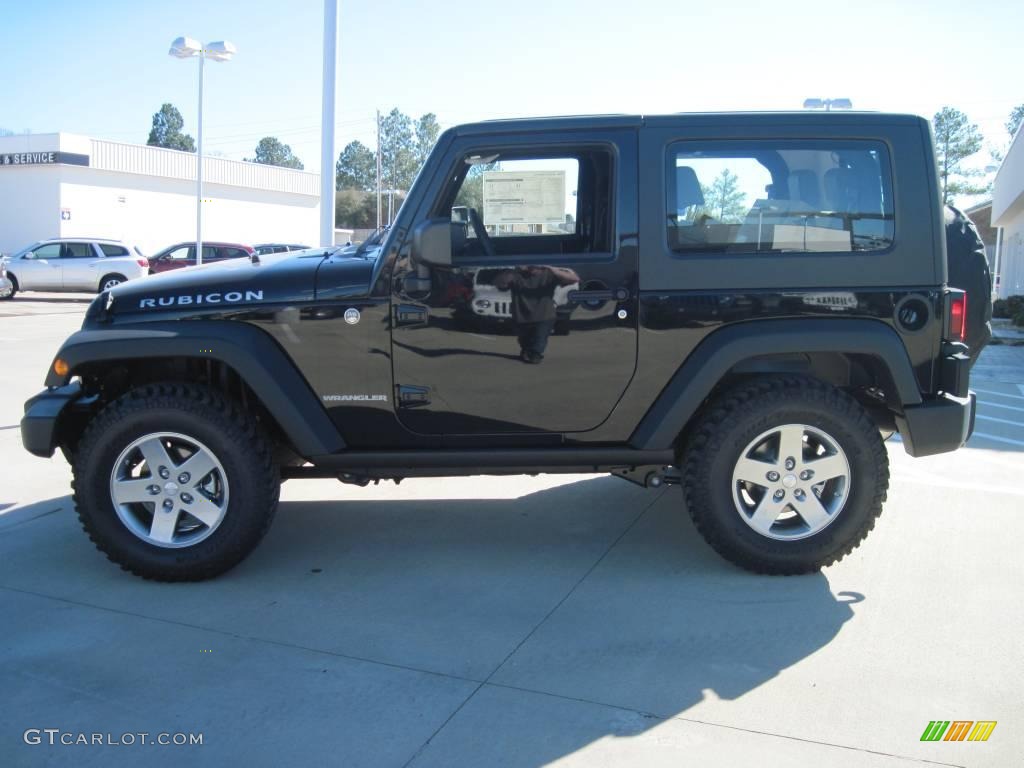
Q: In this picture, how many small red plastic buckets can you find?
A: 0